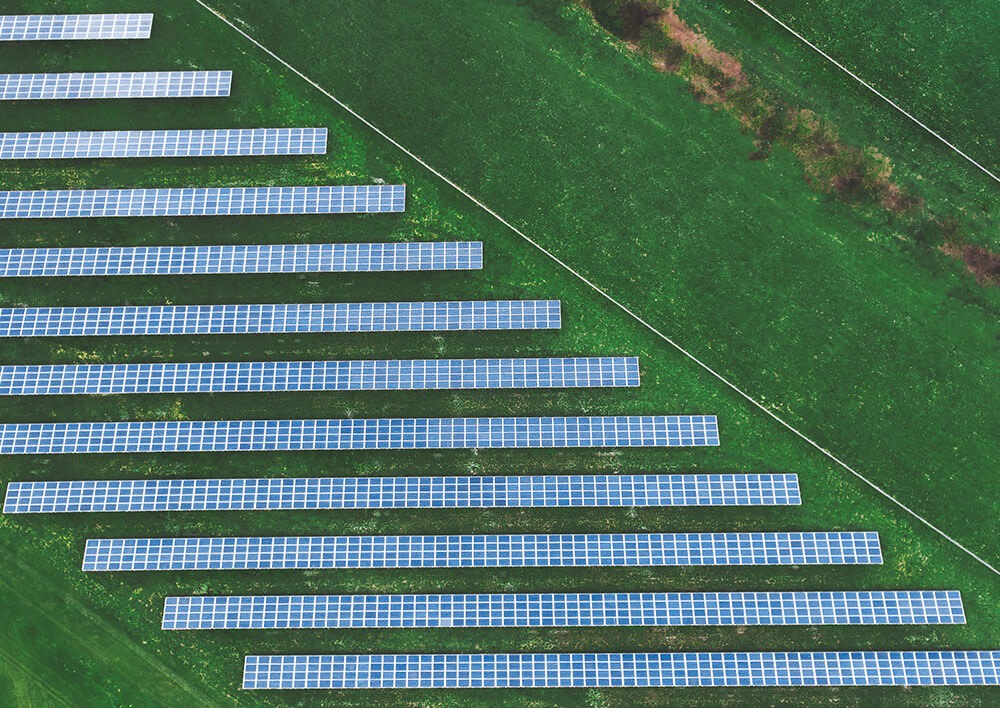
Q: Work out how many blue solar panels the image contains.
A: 12